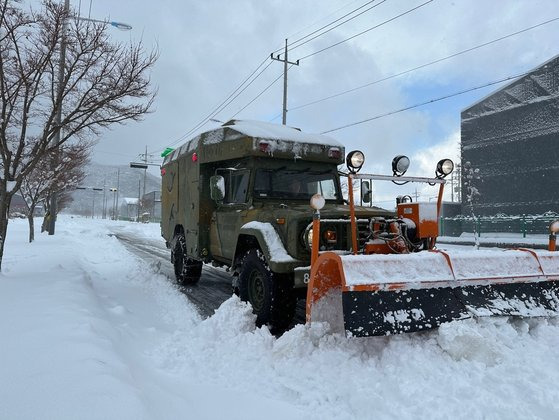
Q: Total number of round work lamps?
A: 3